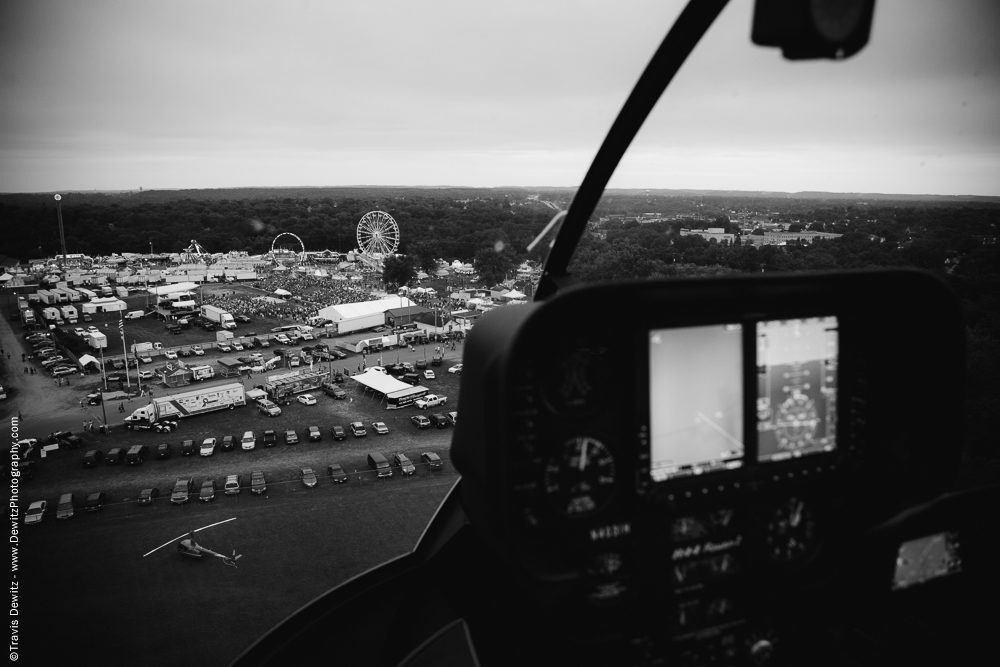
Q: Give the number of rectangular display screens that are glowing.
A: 3